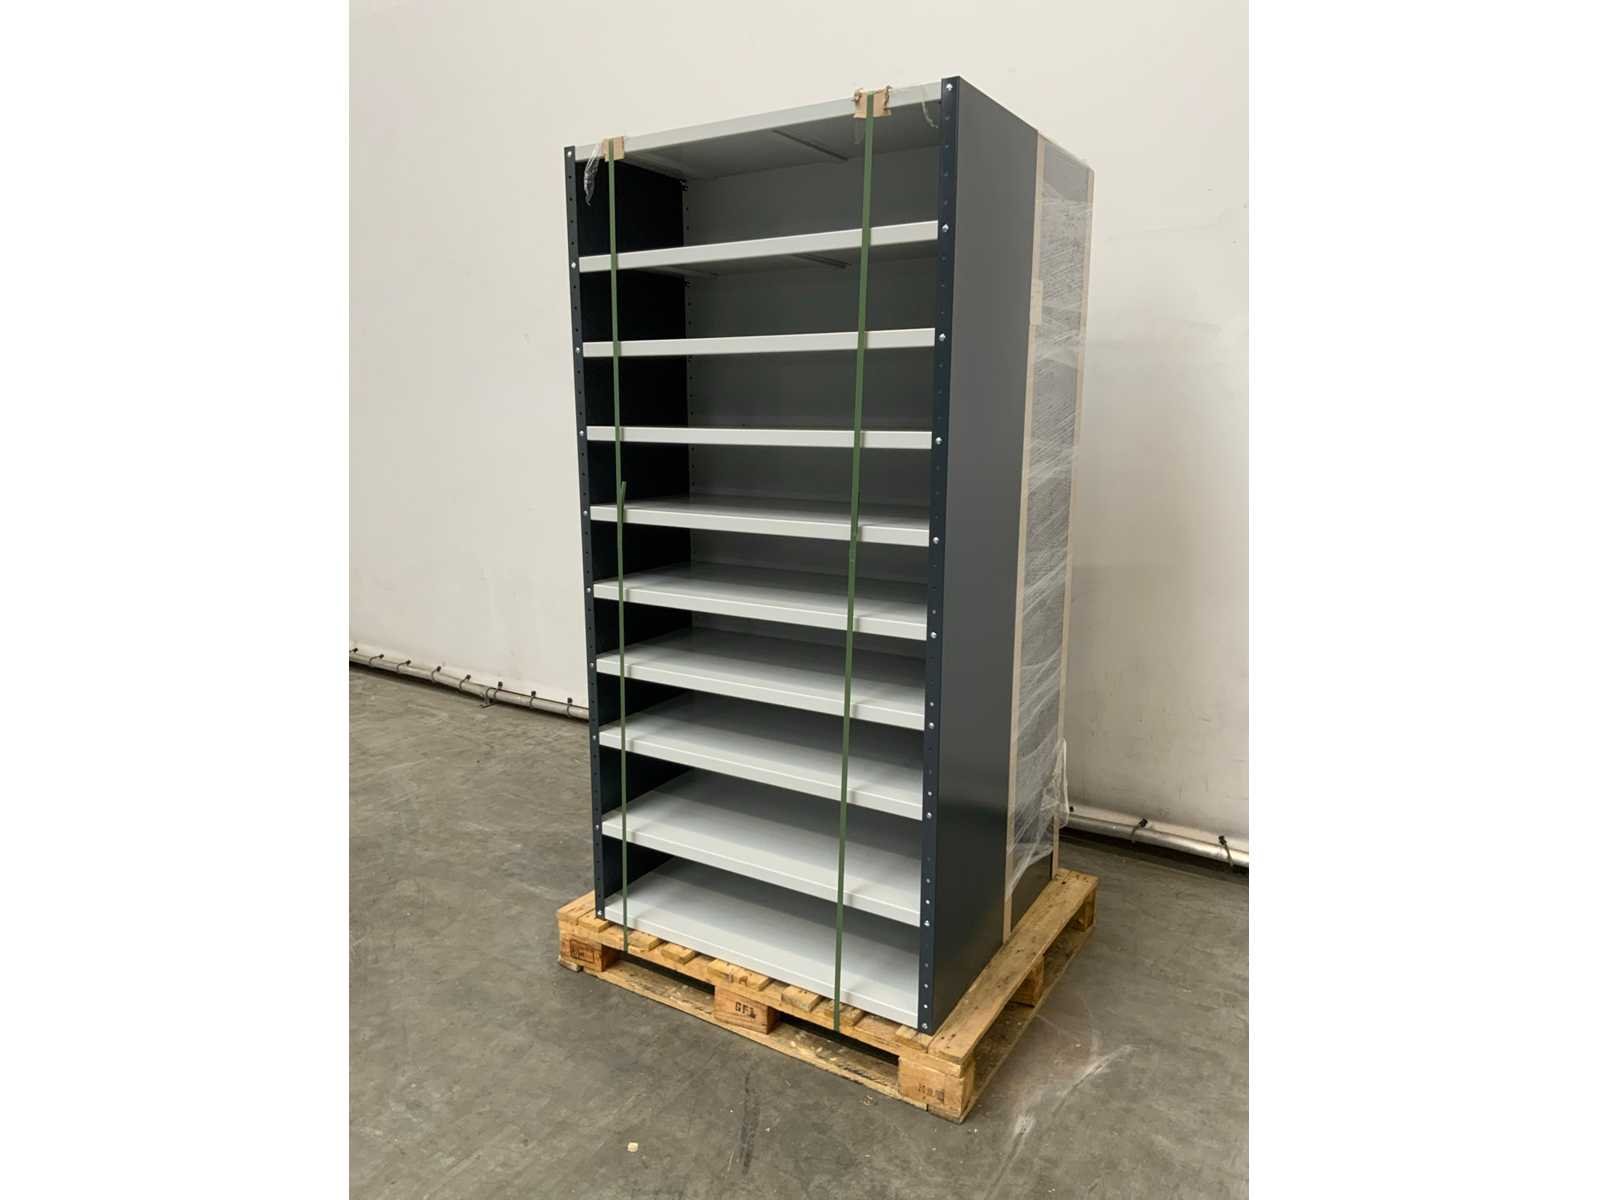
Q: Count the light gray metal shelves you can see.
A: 10